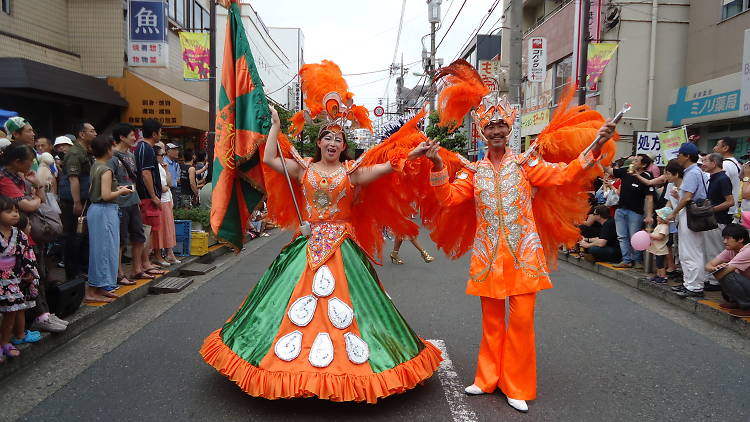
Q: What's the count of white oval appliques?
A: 6